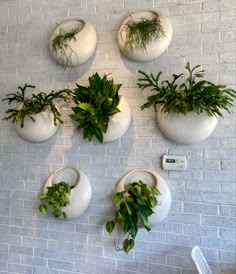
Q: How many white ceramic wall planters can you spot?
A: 7